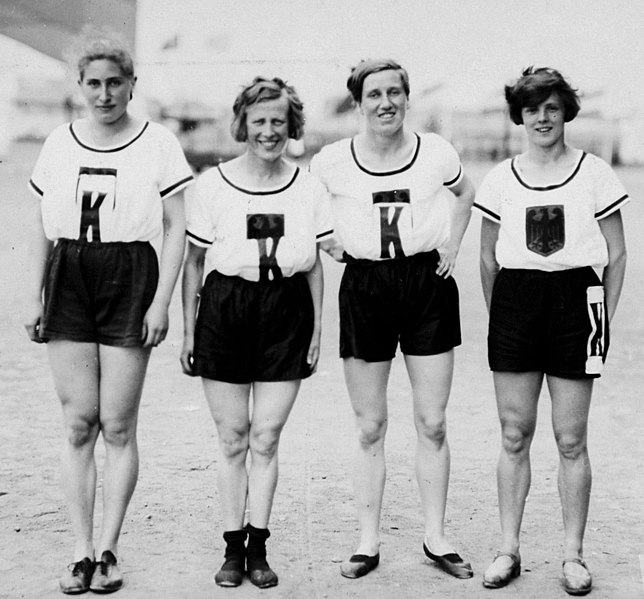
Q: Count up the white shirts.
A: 4